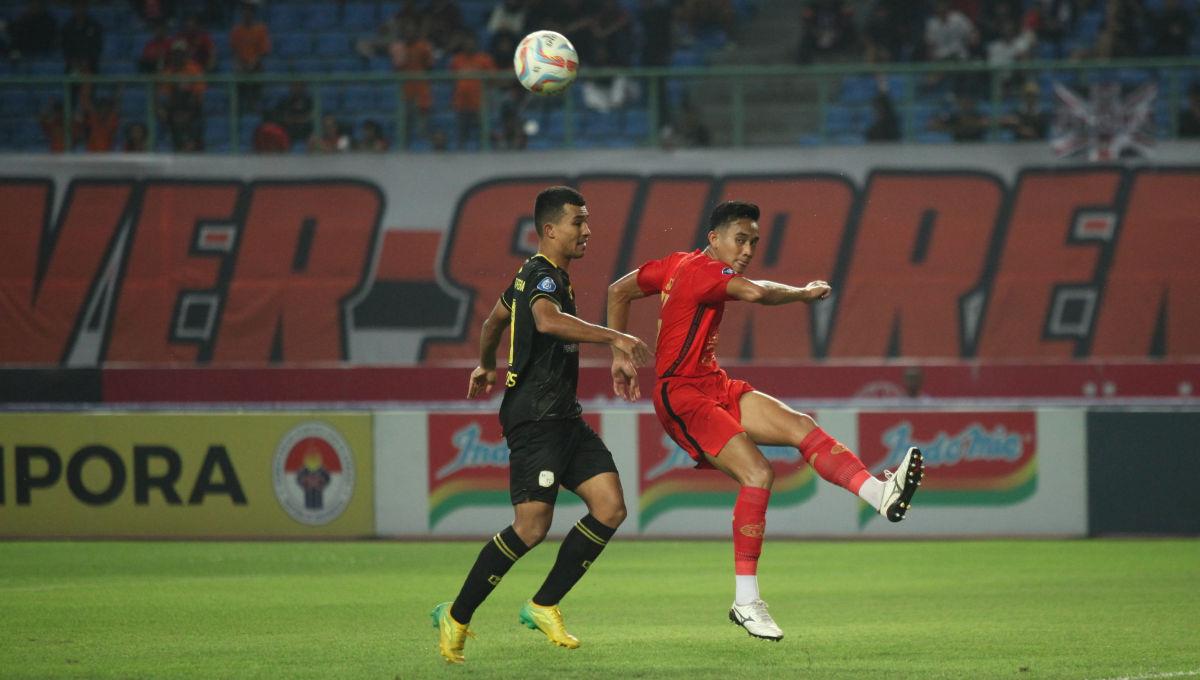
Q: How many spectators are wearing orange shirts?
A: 6